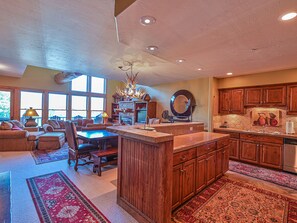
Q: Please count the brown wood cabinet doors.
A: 14